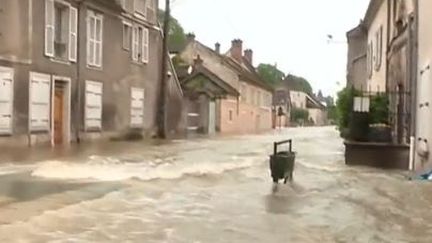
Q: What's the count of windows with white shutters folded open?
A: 2